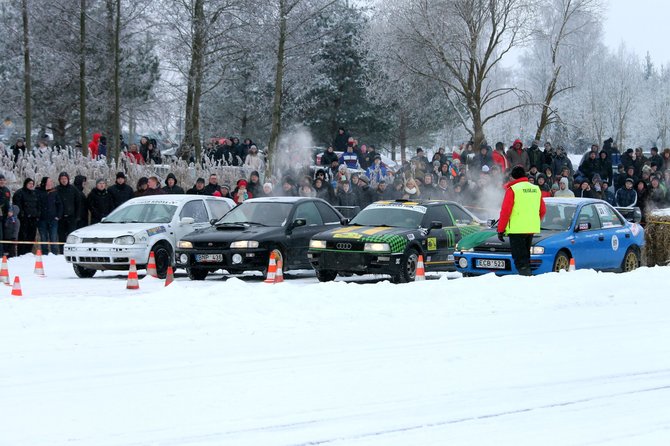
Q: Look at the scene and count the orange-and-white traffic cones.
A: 10